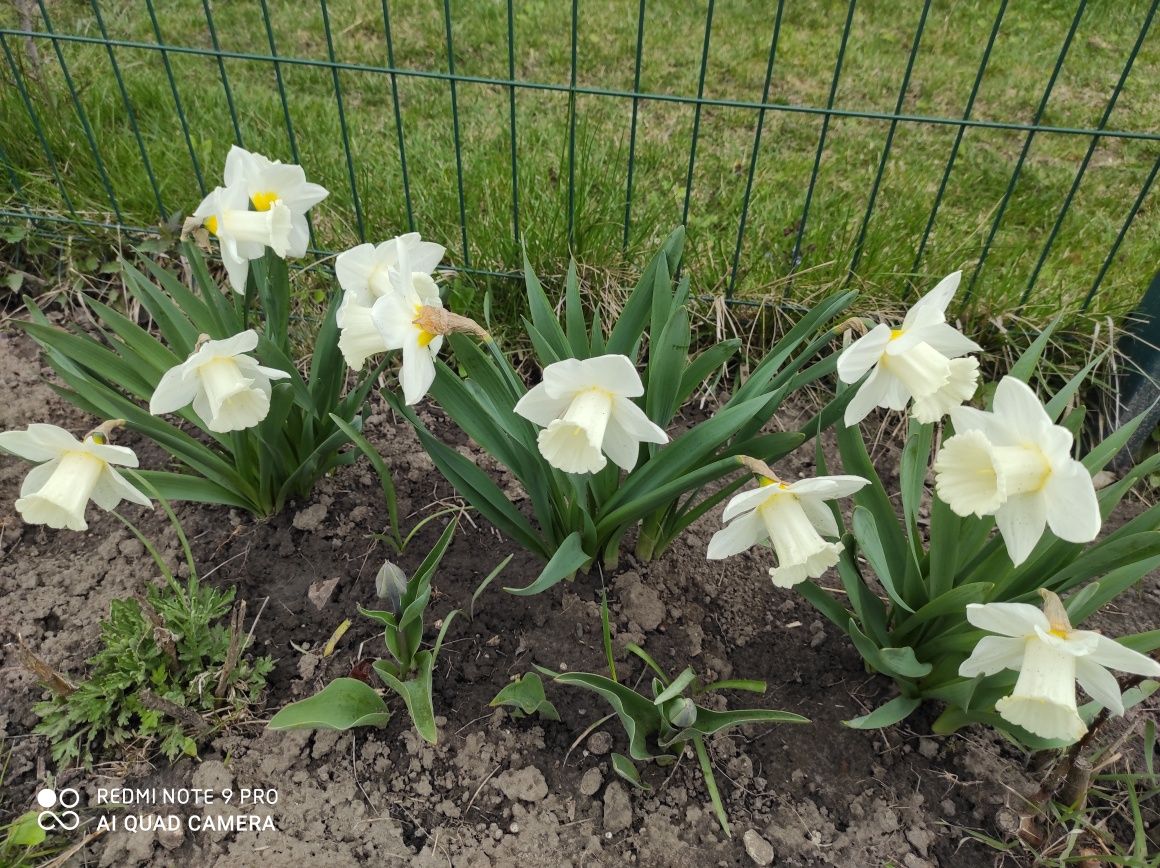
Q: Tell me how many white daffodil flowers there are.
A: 11